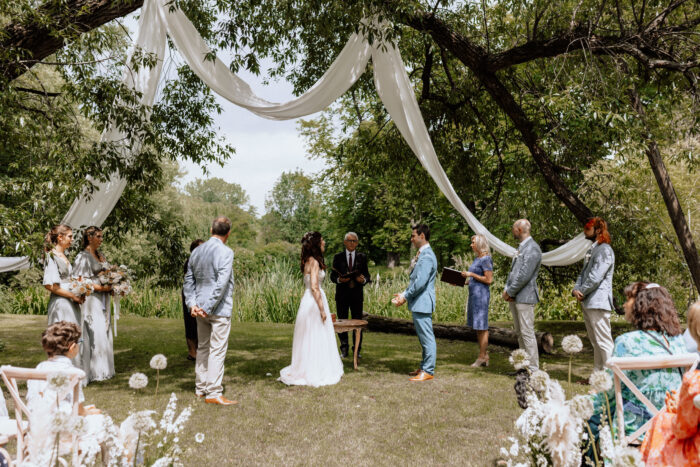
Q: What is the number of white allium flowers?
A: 12